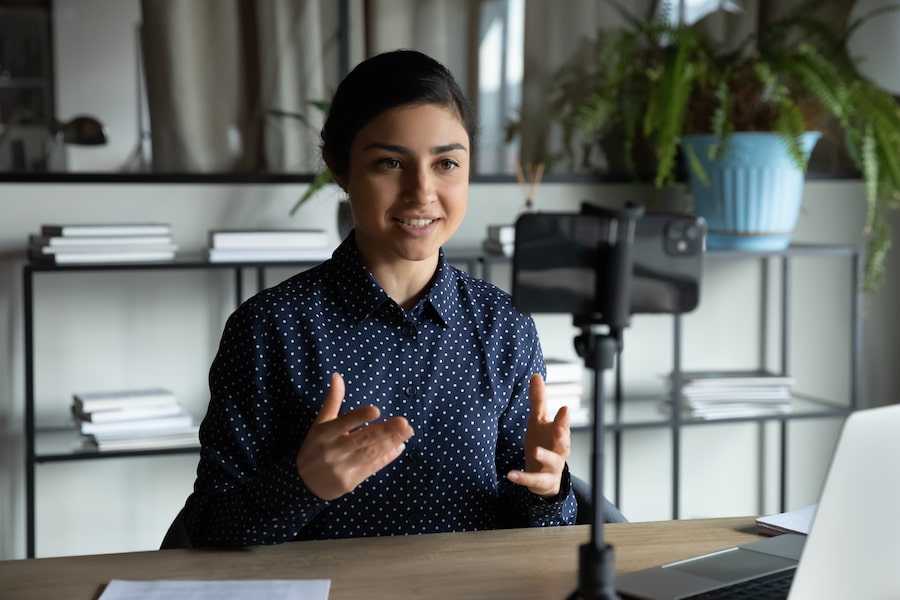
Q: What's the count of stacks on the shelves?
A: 6